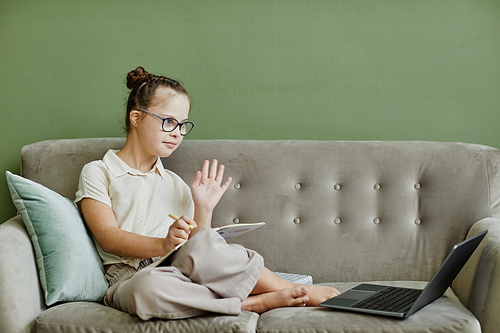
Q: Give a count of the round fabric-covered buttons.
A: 10